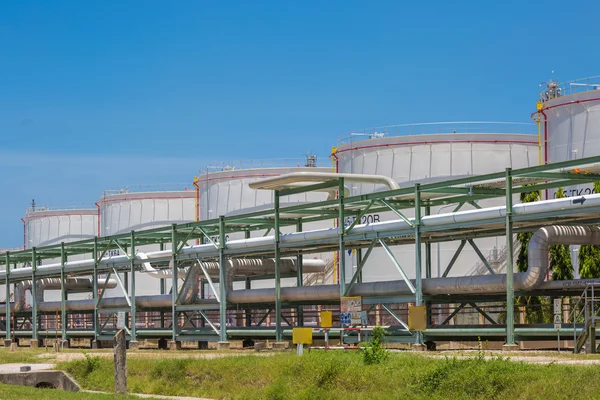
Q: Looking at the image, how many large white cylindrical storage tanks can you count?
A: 5